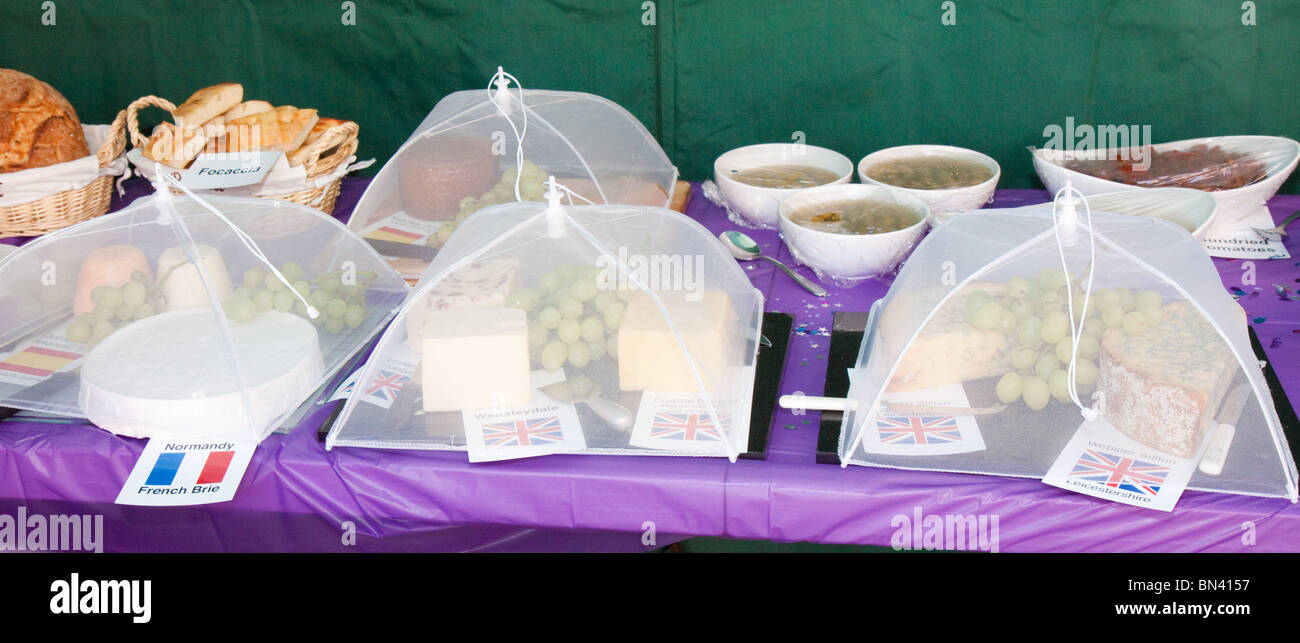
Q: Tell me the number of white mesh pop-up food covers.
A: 4